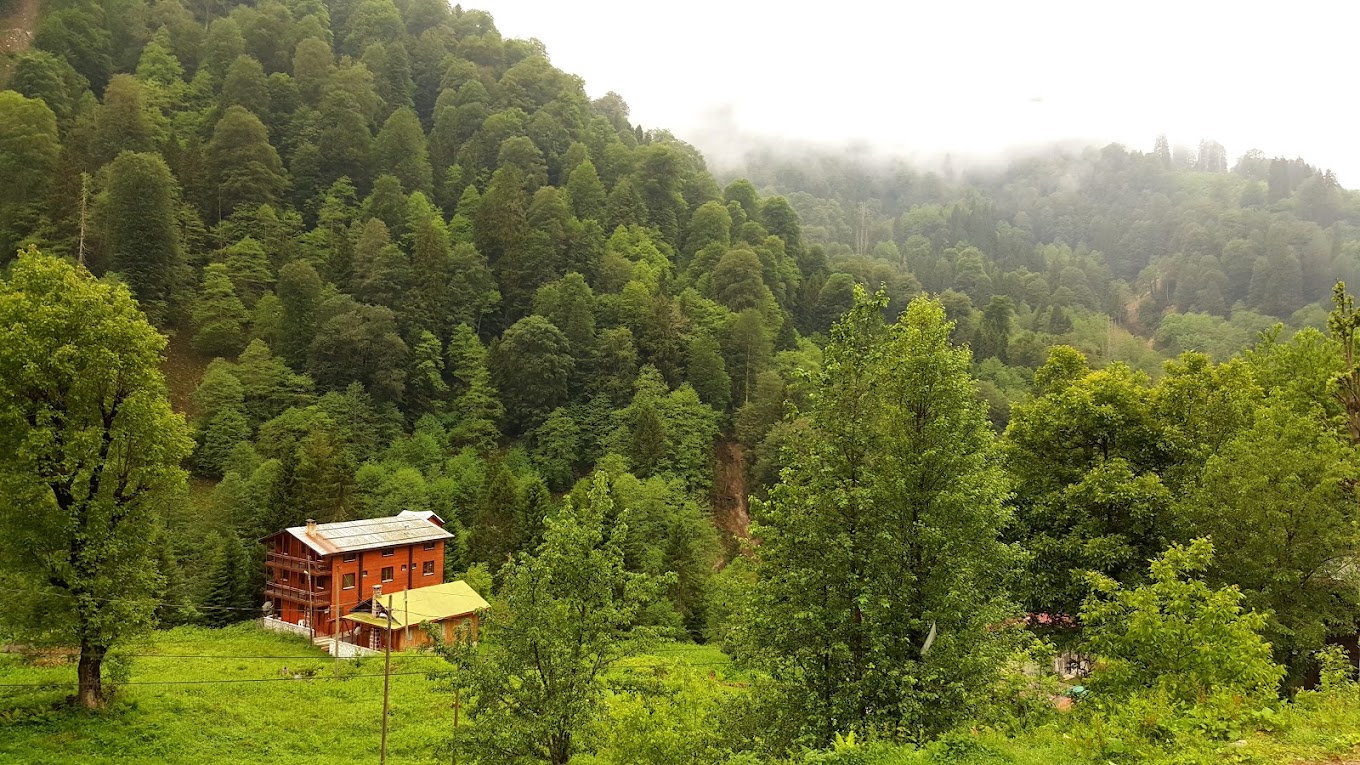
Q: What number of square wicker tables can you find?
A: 0